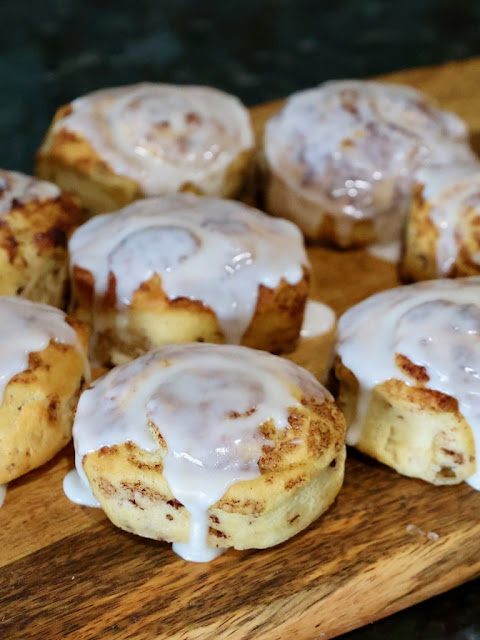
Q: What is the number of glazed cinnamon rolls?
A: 8